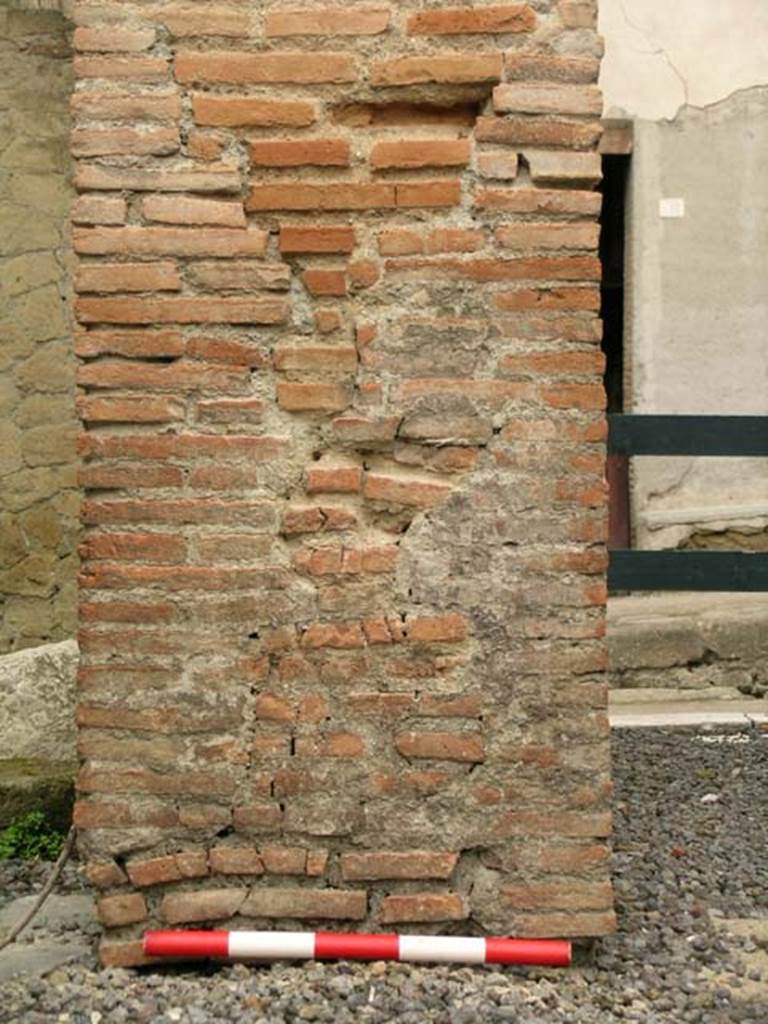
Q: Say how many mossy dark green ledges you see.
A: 1